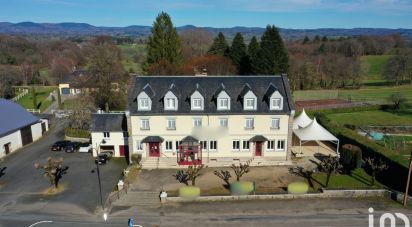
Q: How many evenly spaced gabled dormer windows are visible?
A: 6